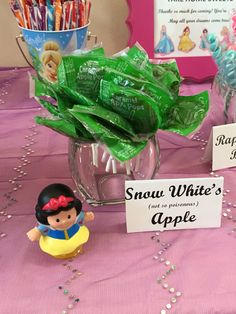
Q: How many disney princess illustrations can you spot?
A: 4